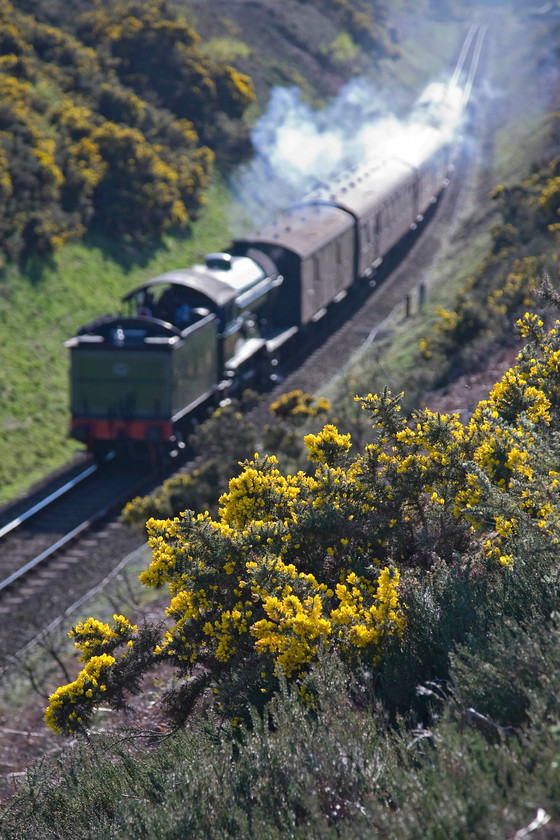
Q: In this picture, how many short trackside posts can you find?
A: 2